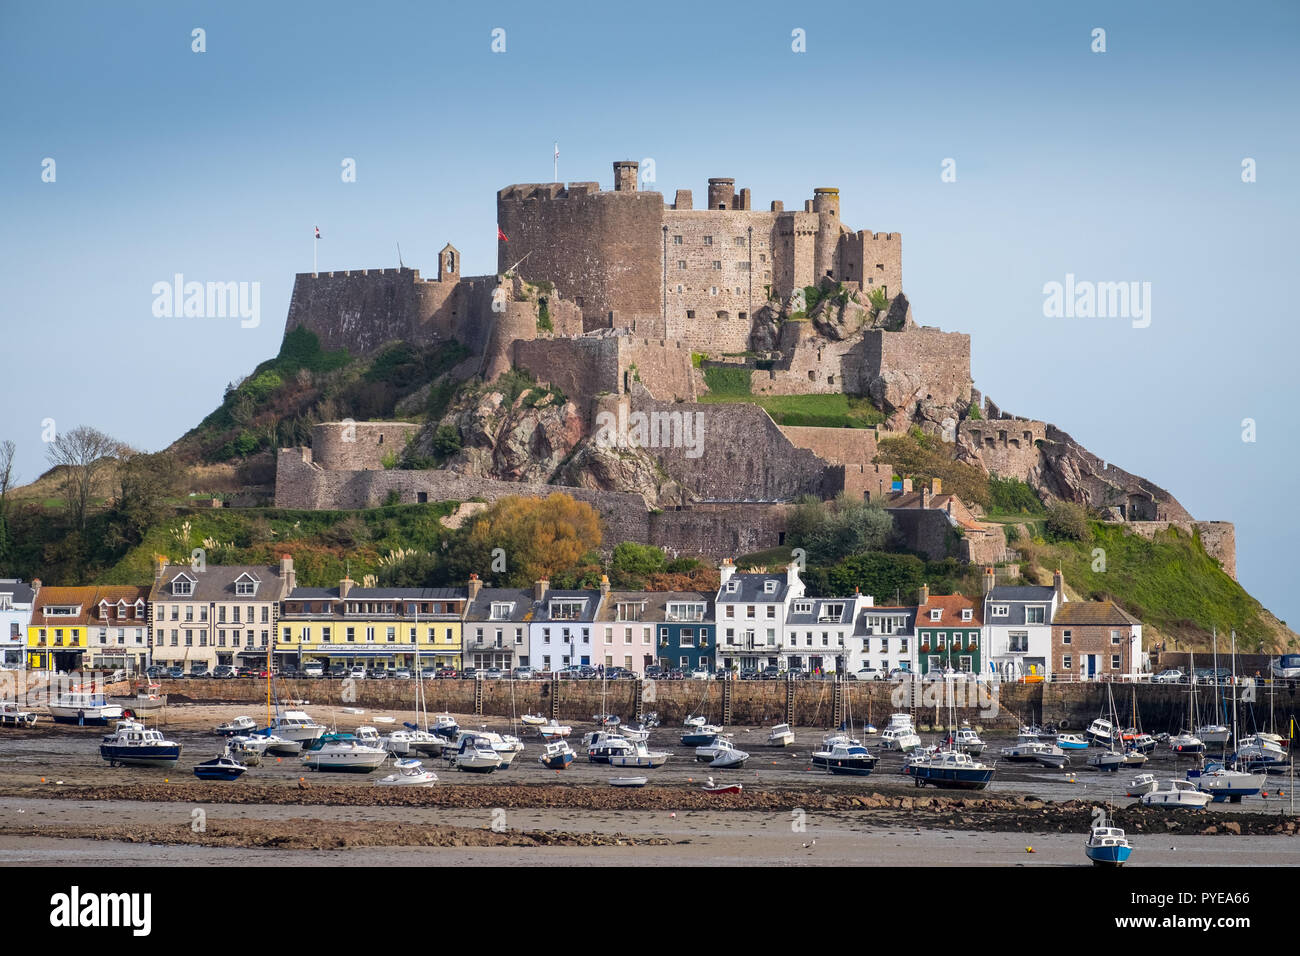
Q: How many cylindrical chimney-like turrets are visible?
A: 3